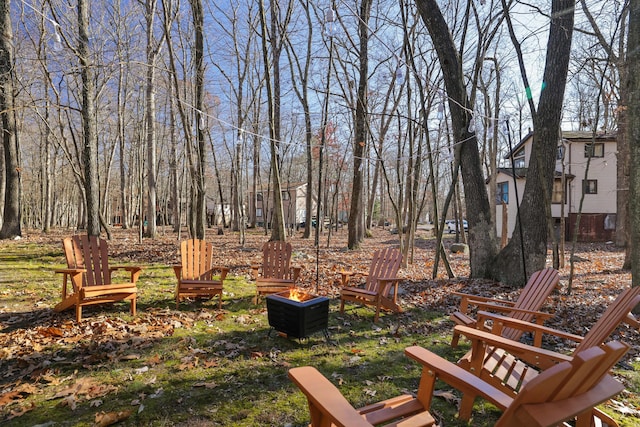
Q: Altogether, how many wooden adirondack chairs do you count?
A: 7